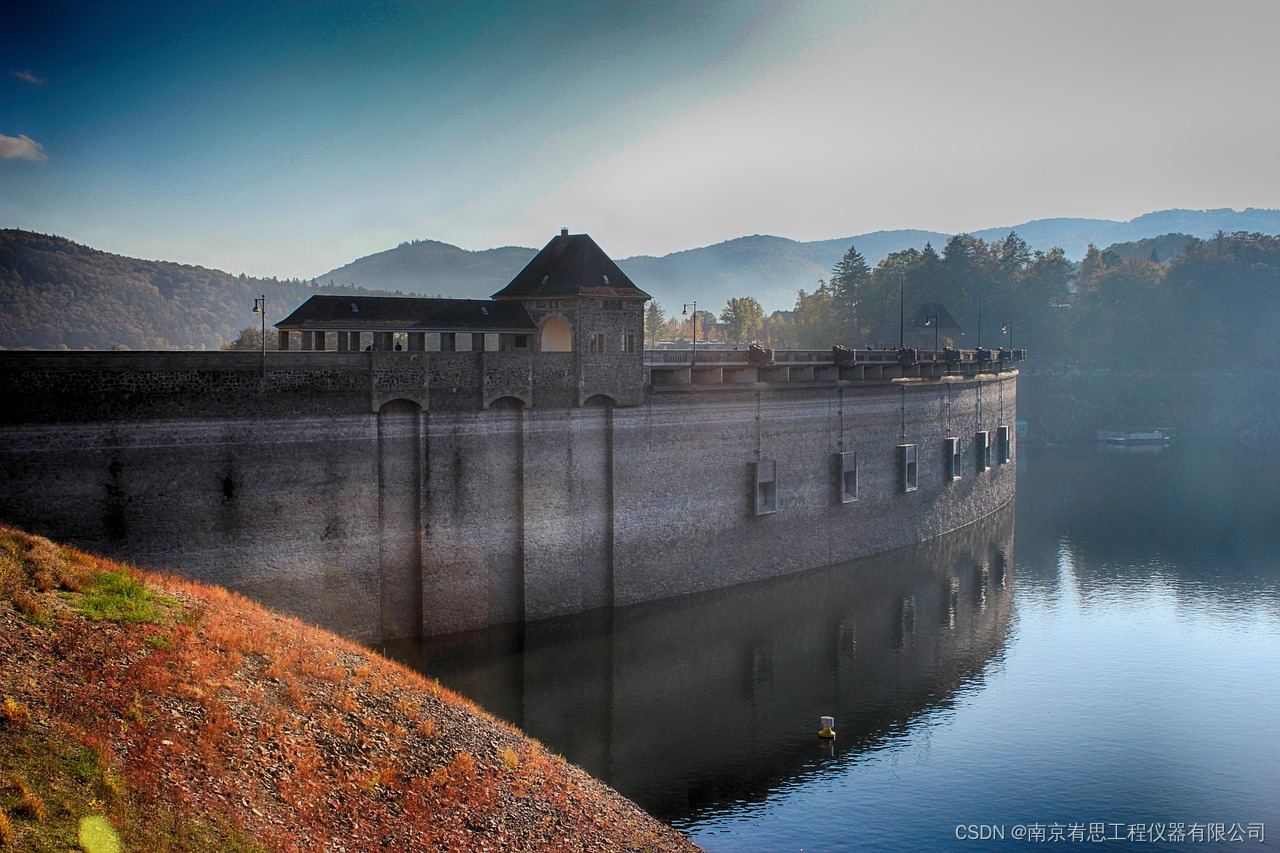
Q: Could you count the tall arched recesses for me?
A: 3